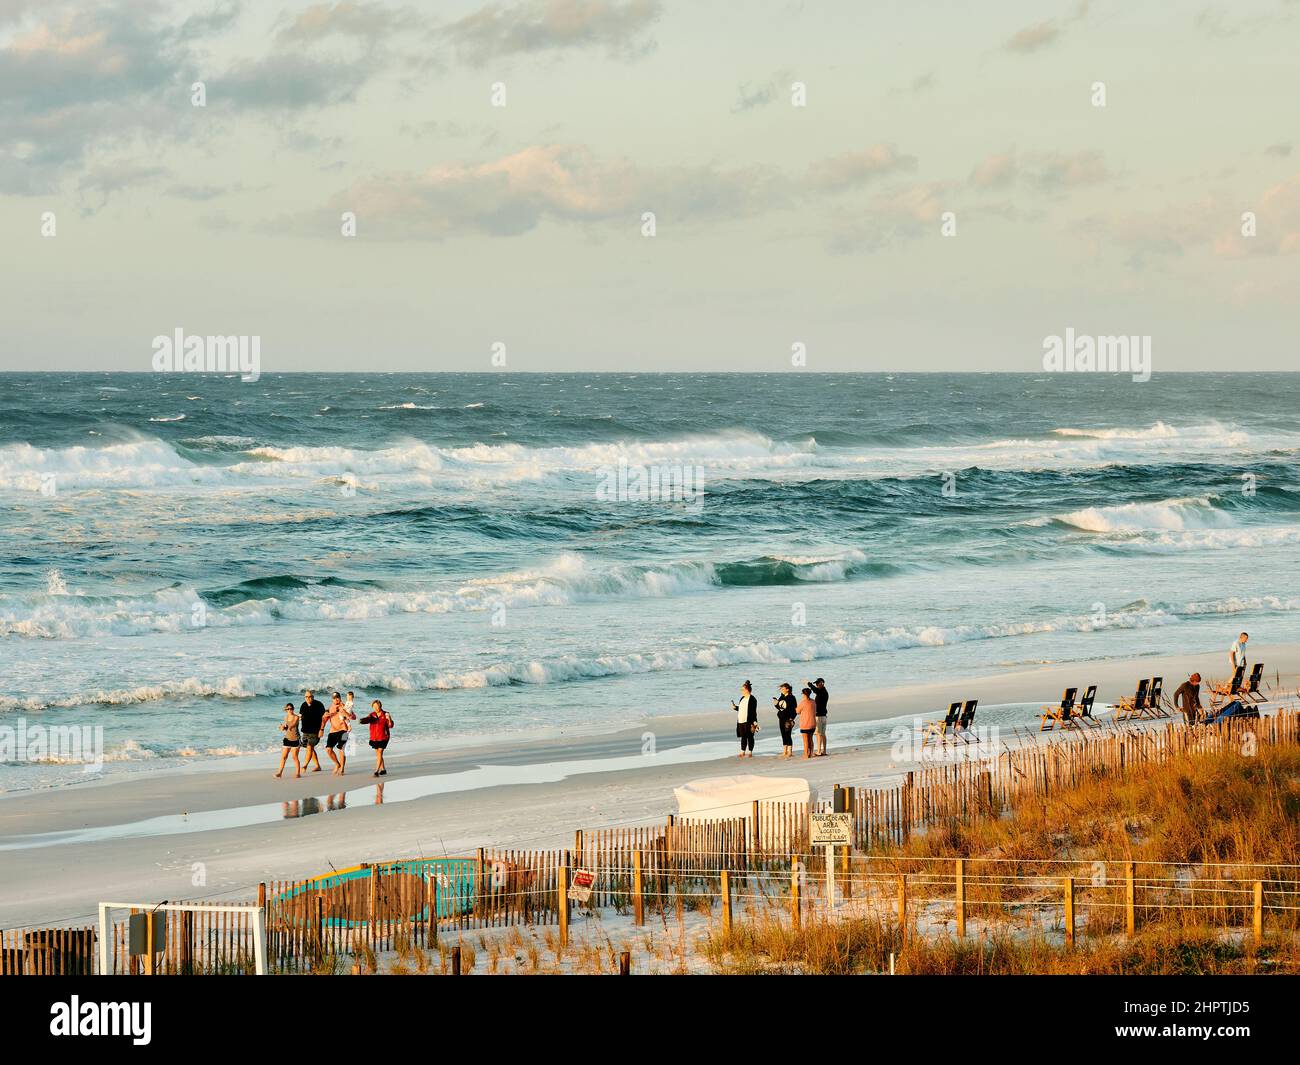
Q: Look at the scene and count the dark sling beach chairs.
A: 8